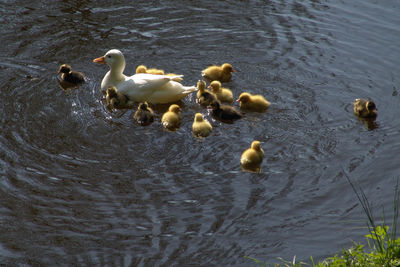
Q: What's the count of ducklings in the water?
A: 13